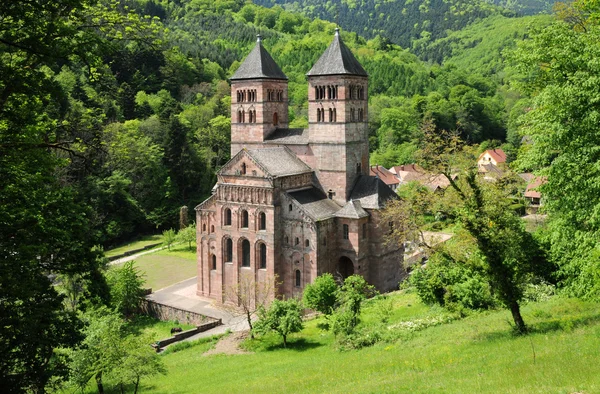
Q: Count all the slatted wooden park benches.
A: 0